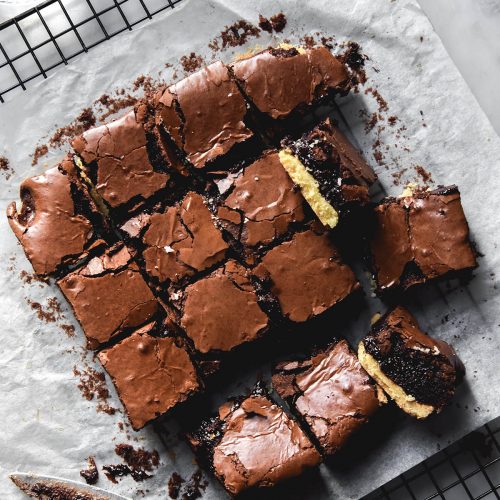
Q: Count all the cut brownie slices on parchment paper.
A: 15